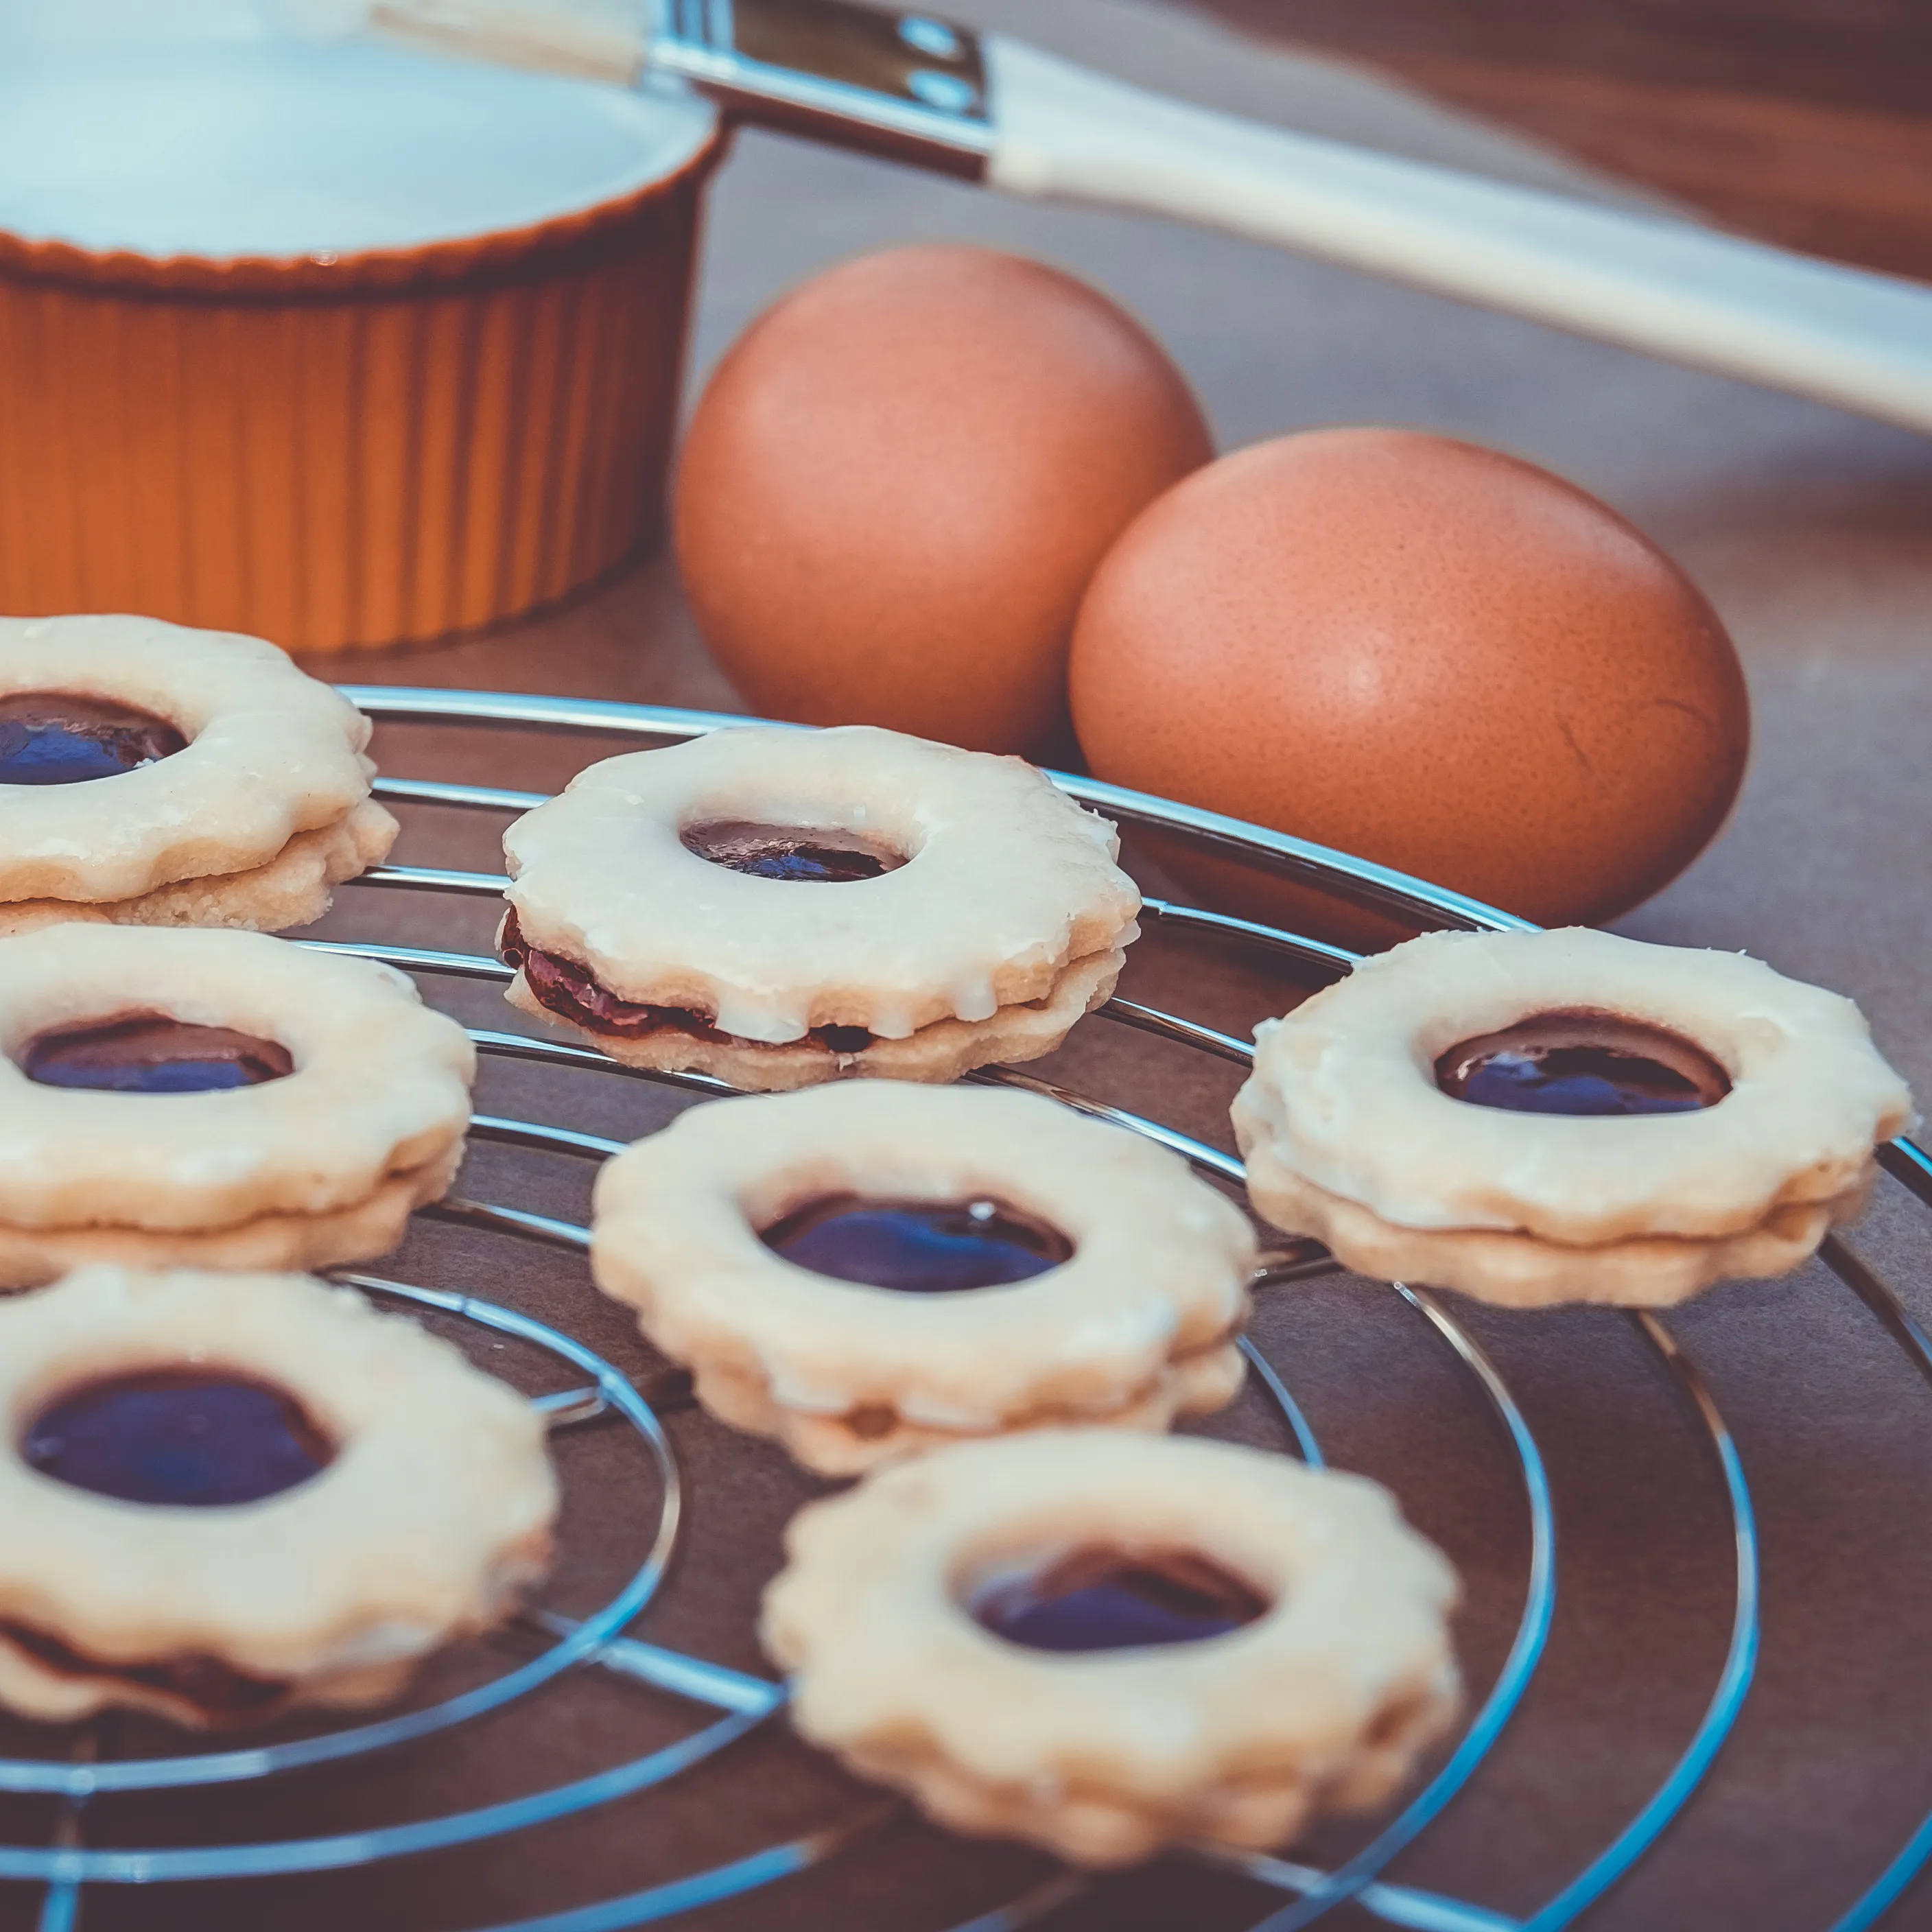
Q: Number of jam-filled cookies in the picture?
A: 7